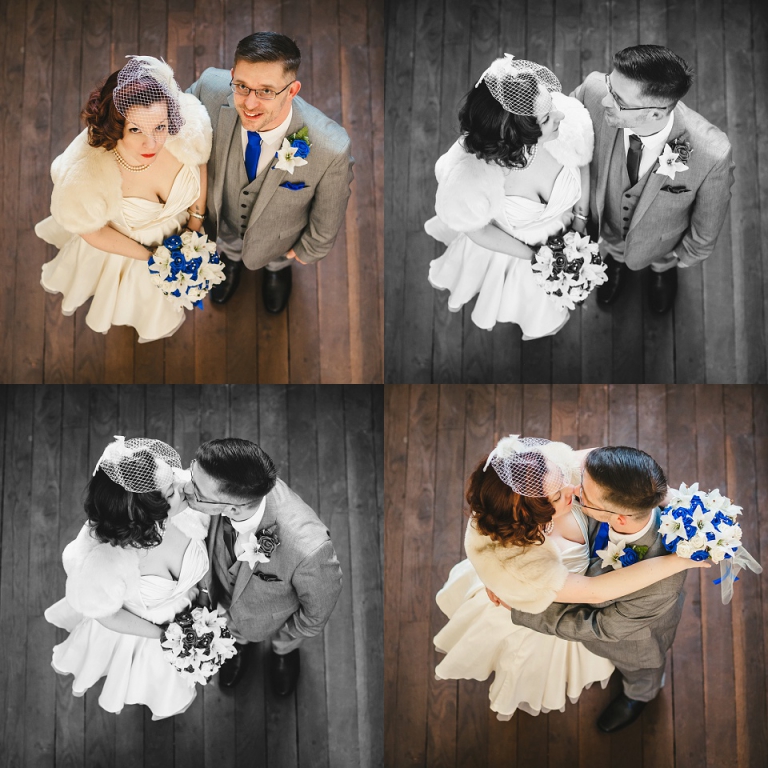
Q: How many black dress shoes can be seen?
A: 7